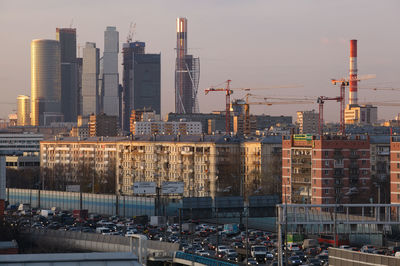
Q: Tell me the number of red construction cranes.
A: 3